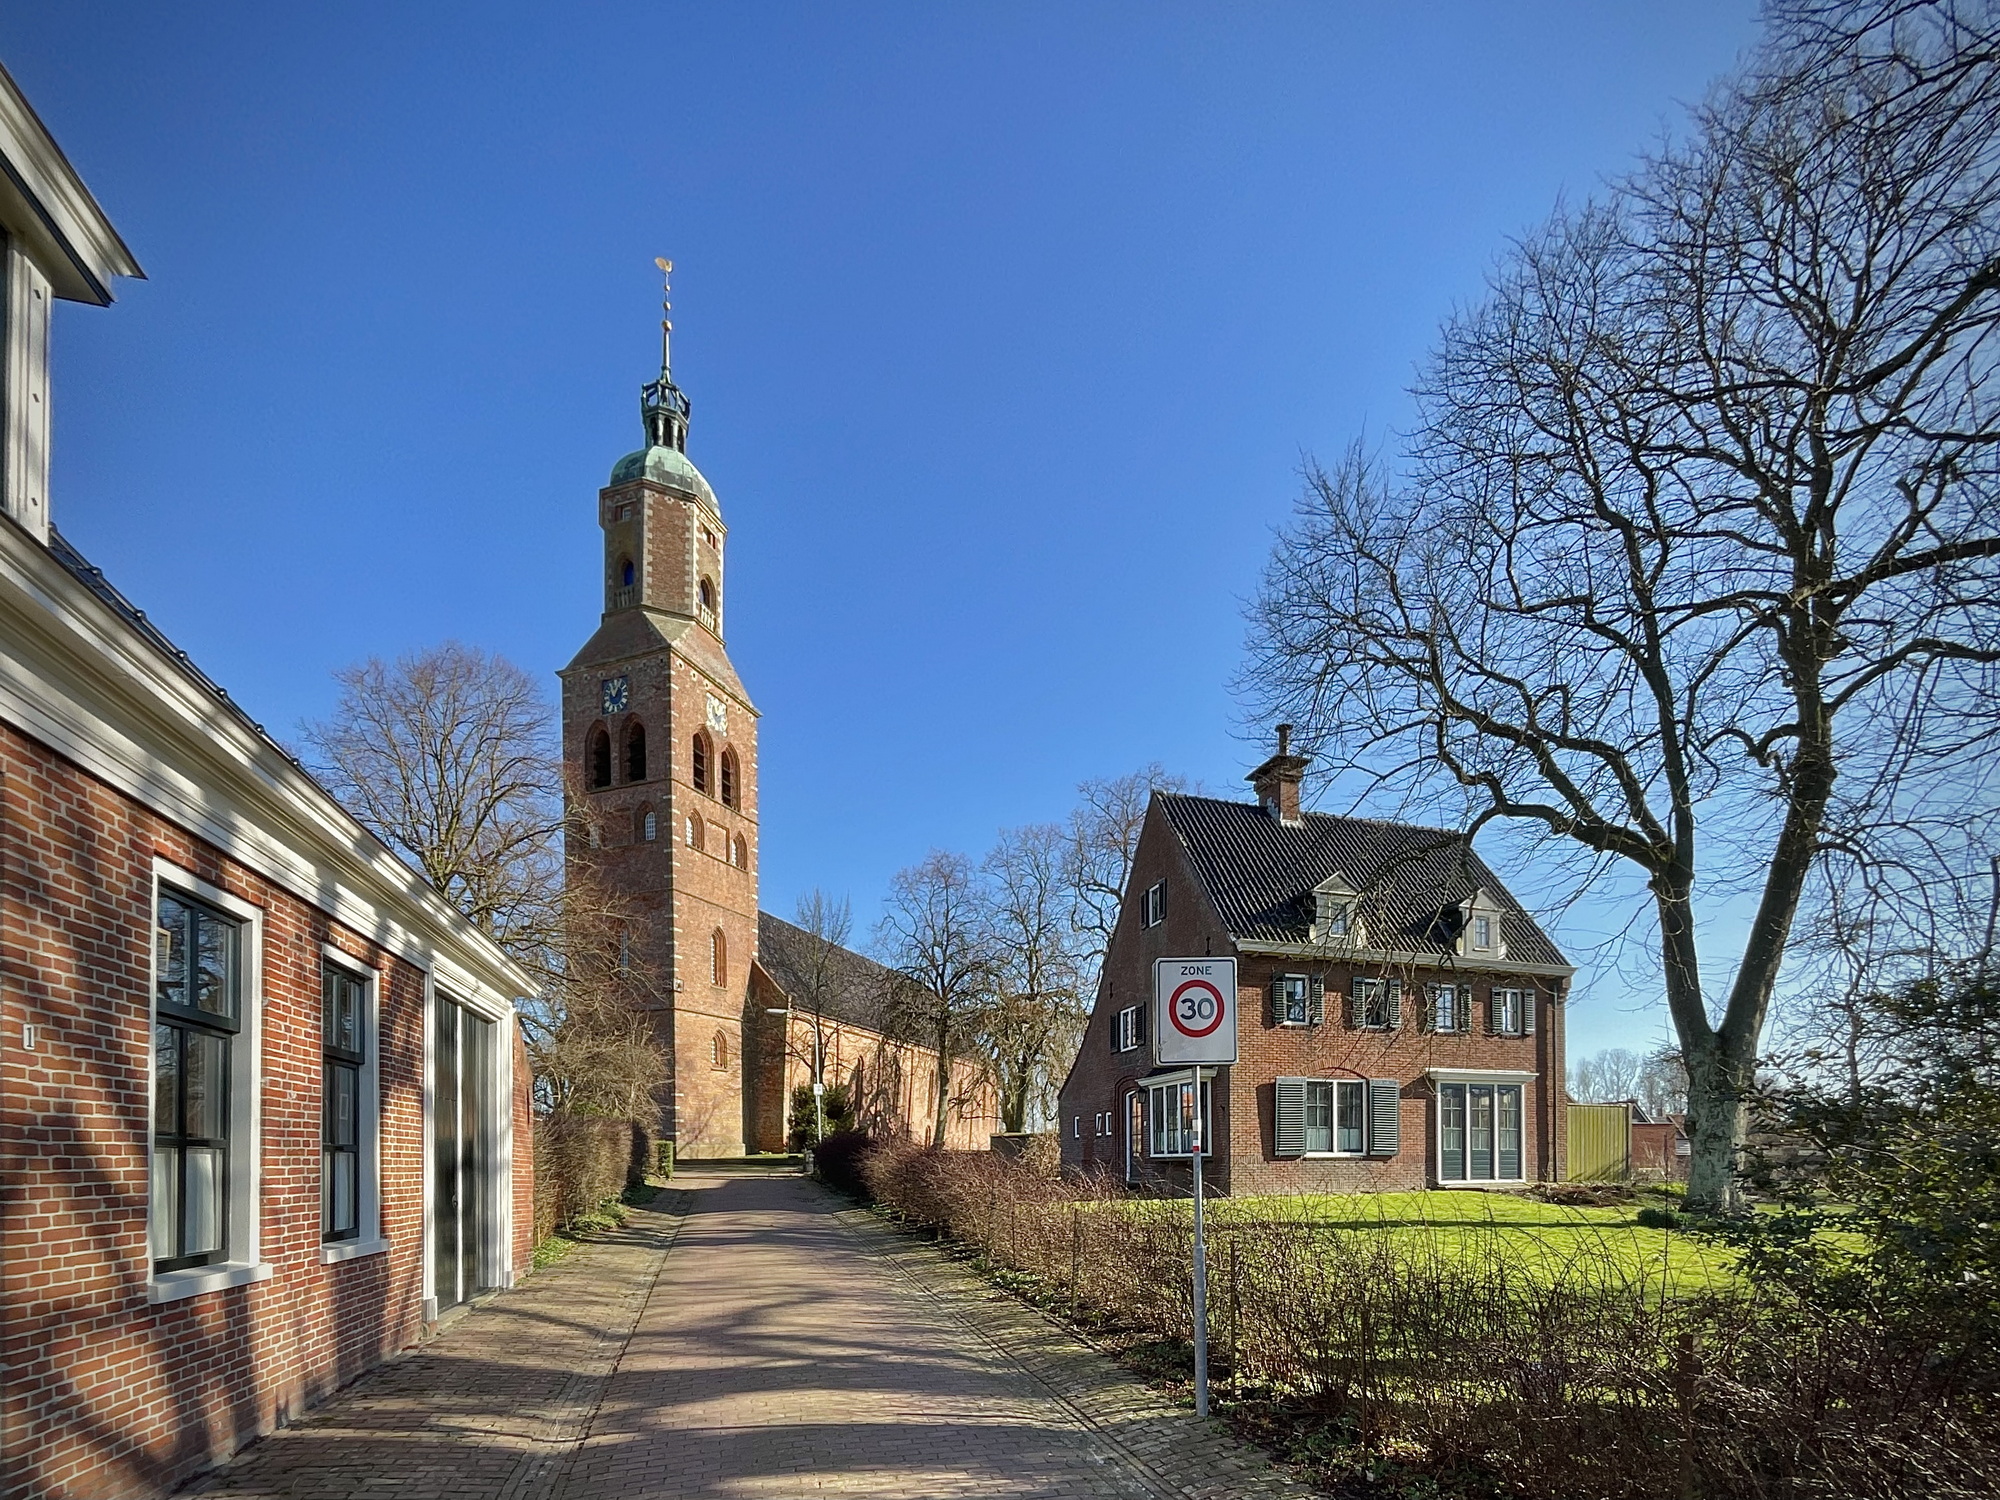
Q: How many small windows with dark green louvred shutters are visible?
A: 6